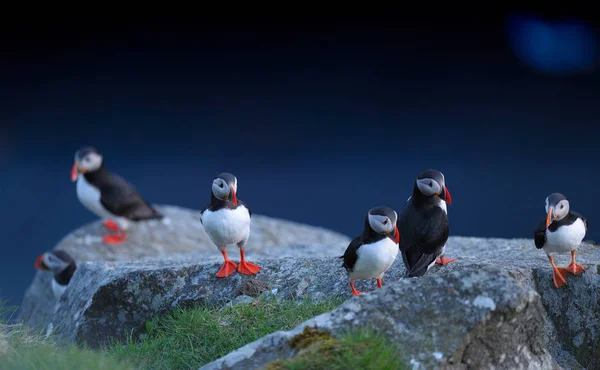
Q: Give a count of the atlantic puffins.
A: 6